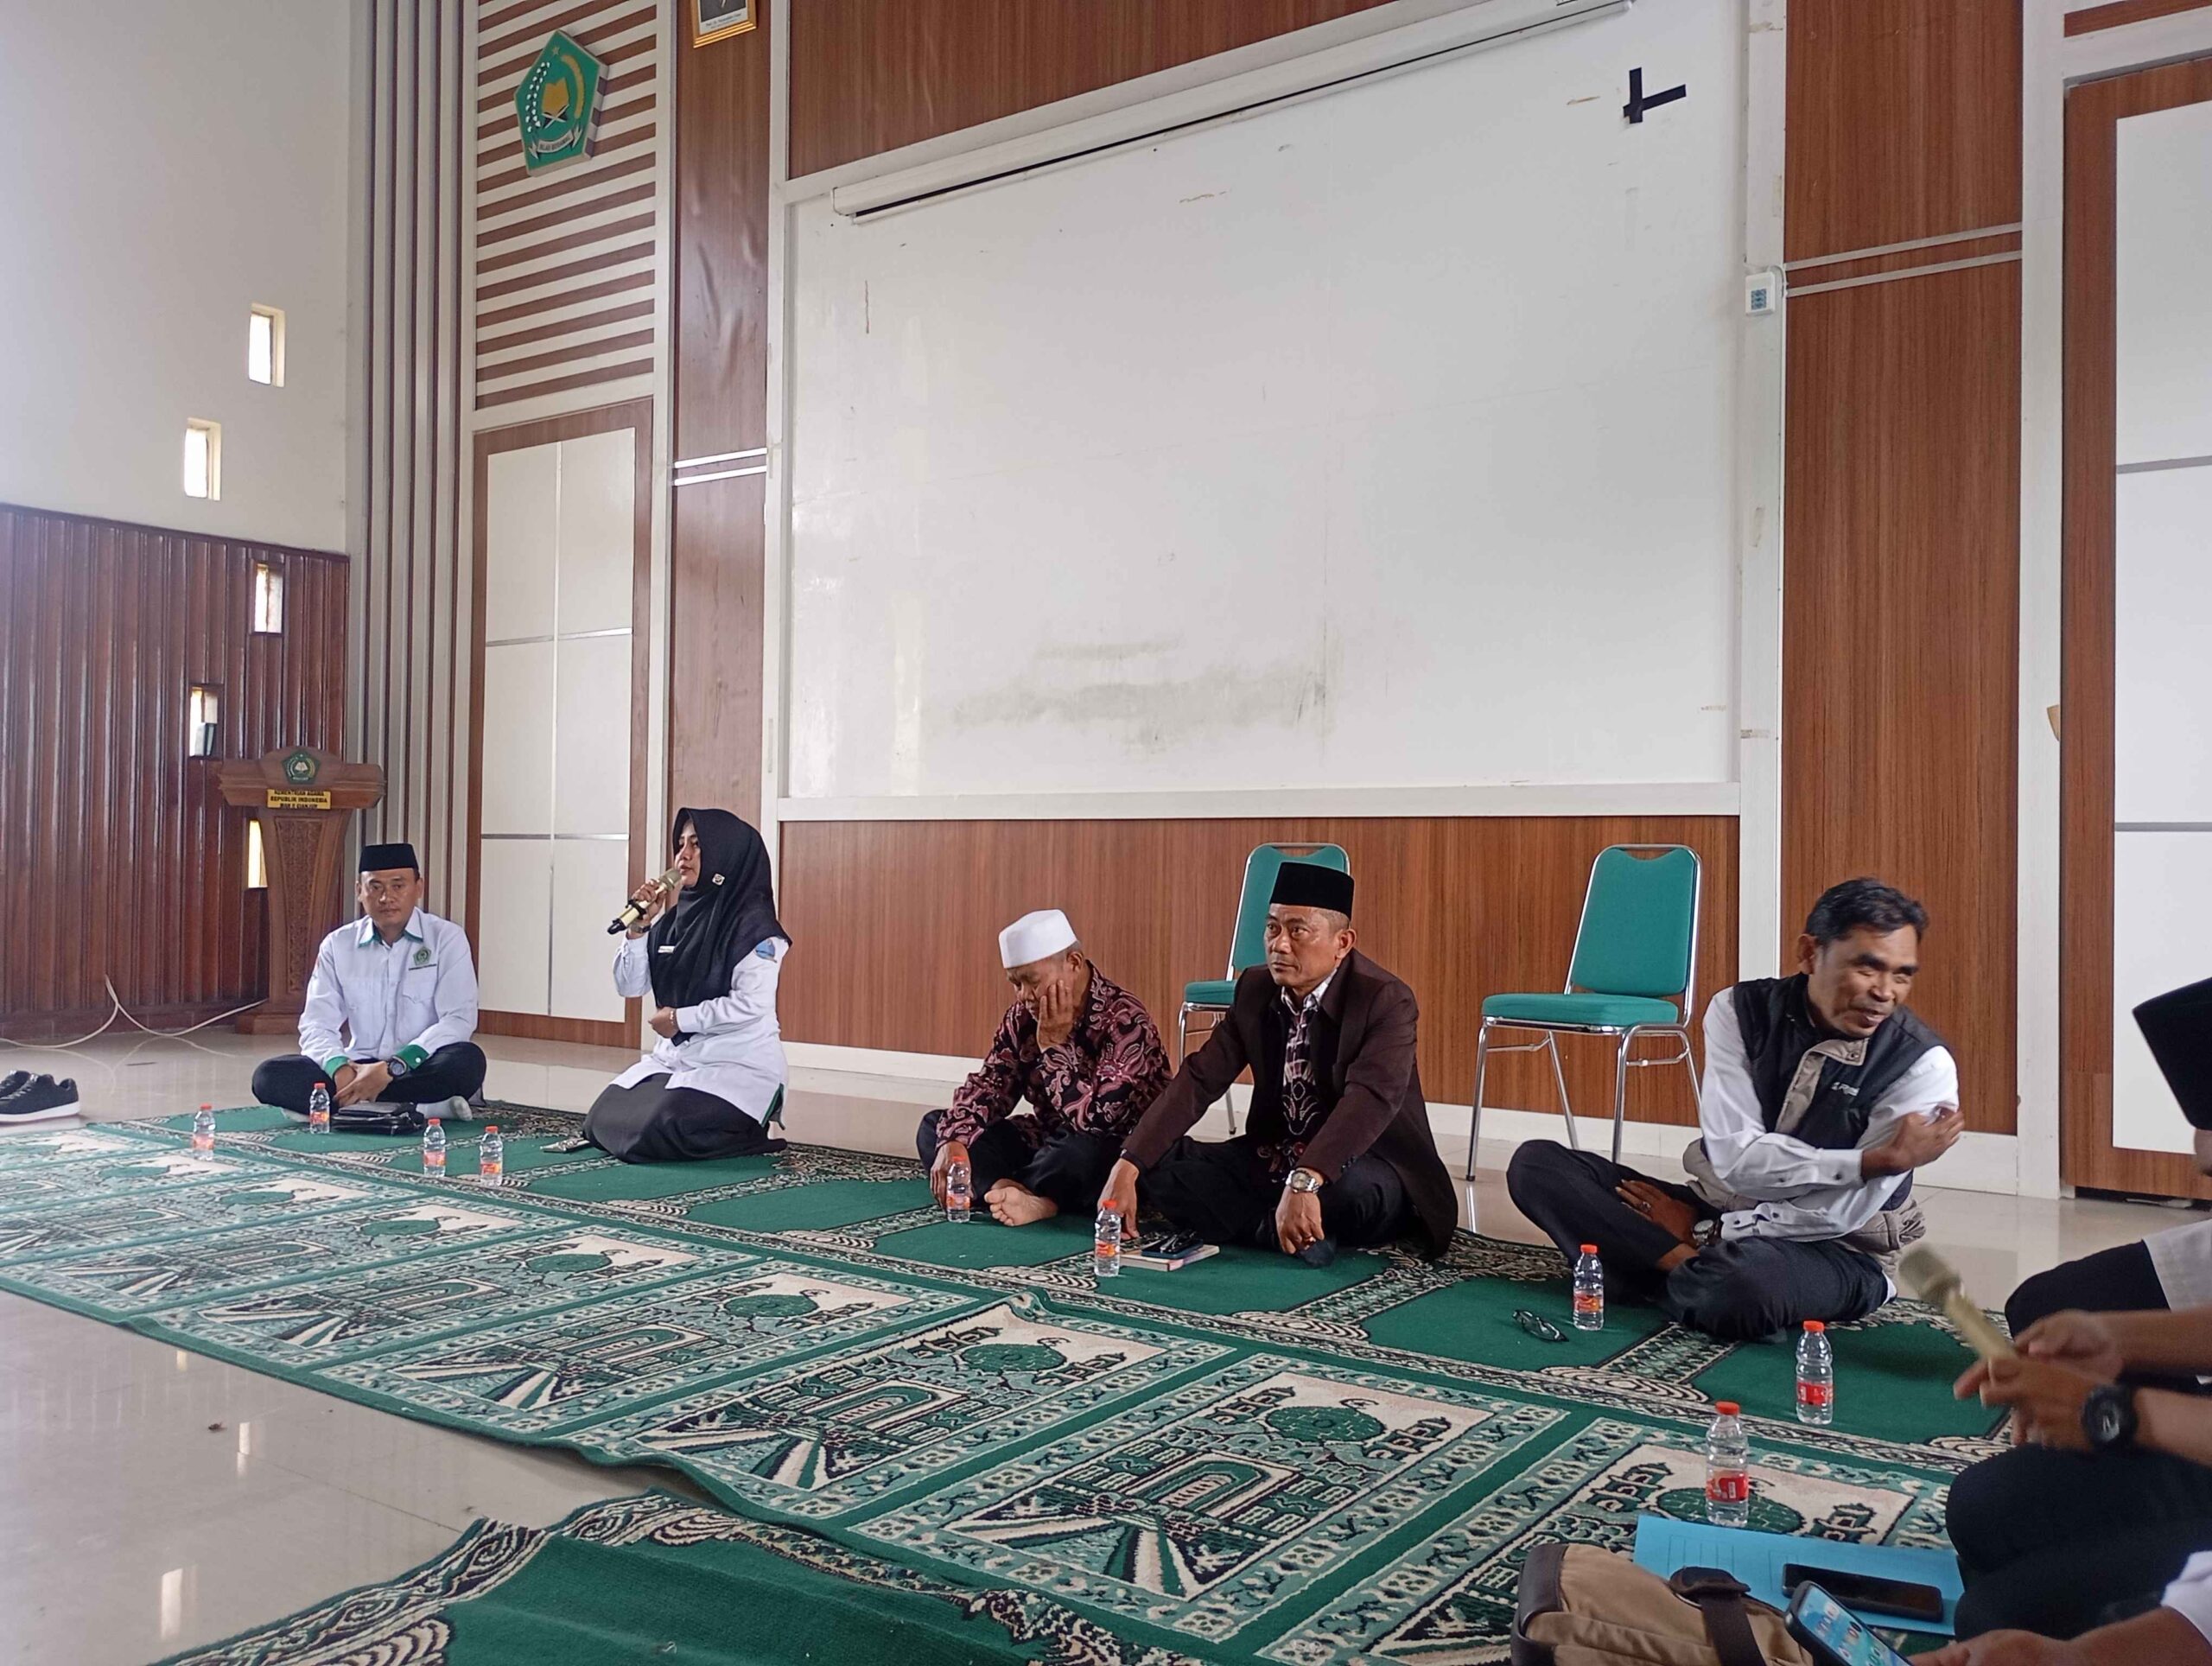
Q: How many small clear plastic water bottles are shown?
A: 9